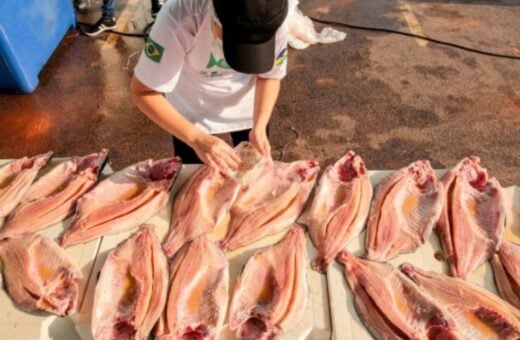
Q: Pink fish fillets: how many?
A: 15